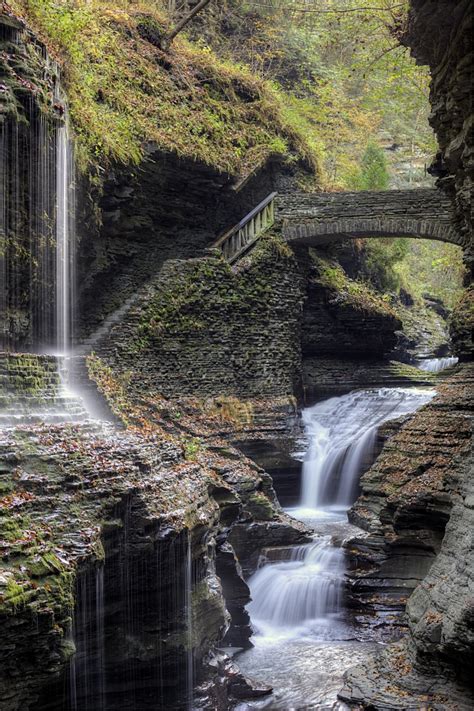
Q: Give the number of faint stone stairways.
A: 1